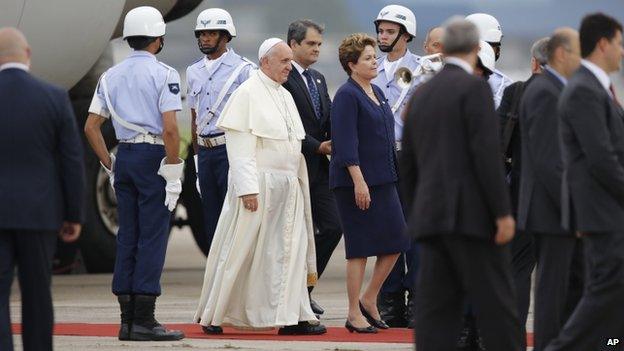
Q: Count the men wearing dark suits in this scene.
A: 6